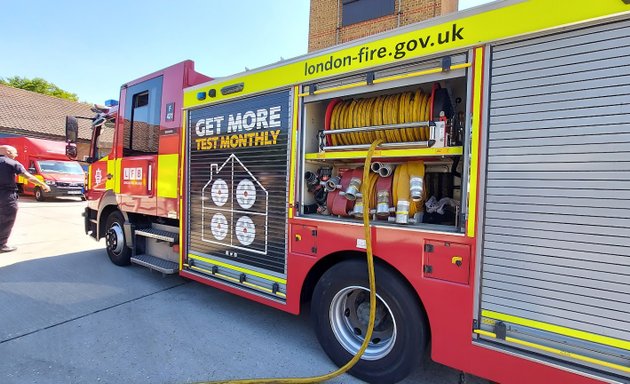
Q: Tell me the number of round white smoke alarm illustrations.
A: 4